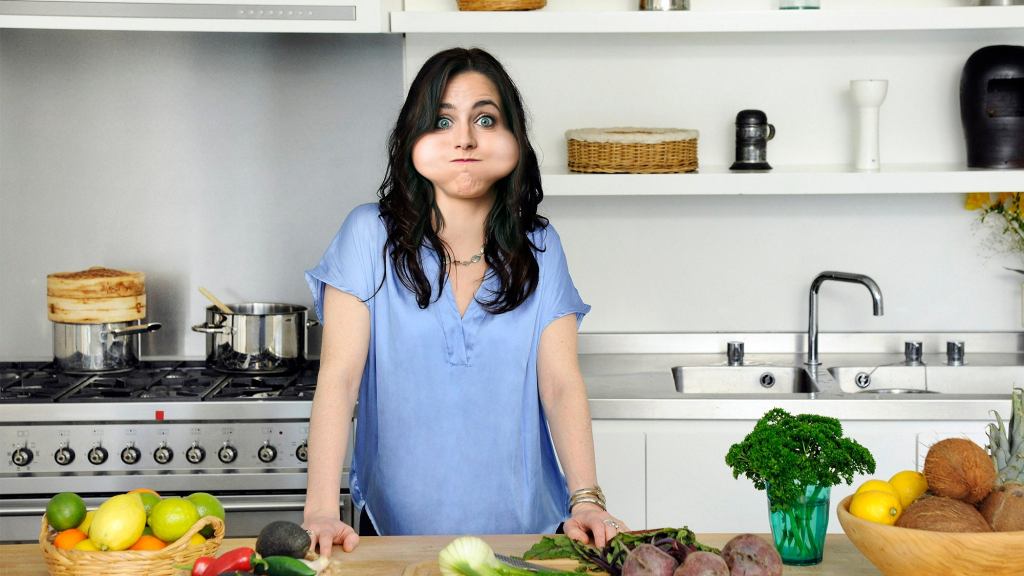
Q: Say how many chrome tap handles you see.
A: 3